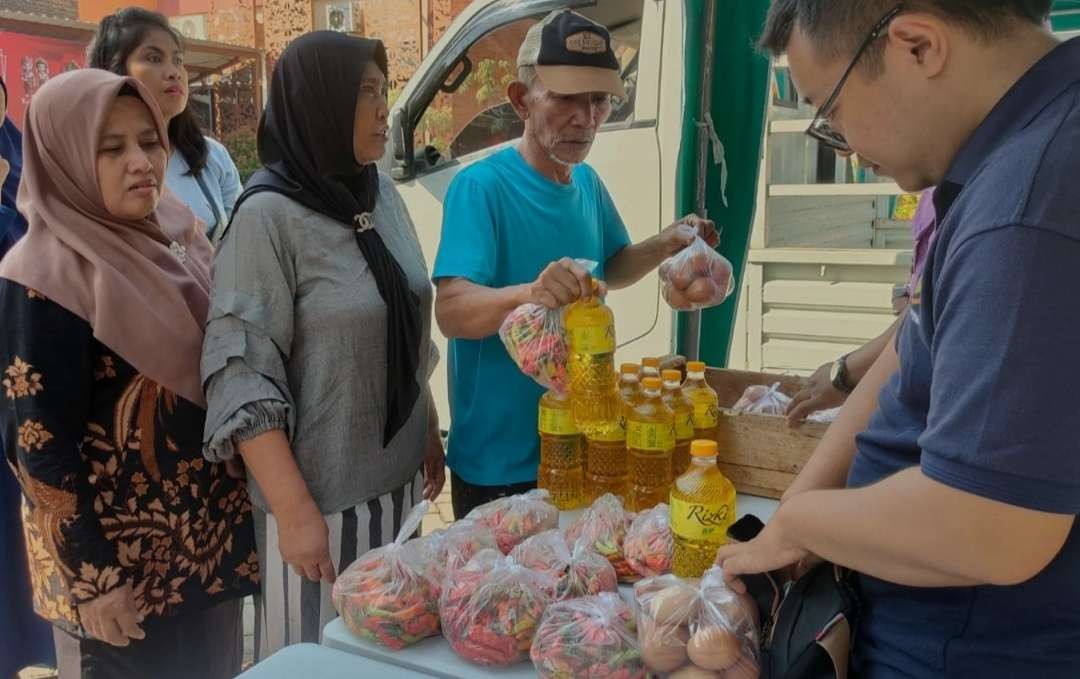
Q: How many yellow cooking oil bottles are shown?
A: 9